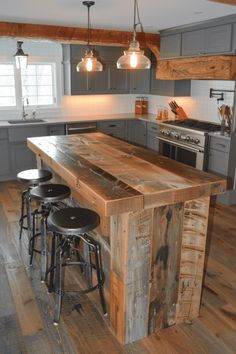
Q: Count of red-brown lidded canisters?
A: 2